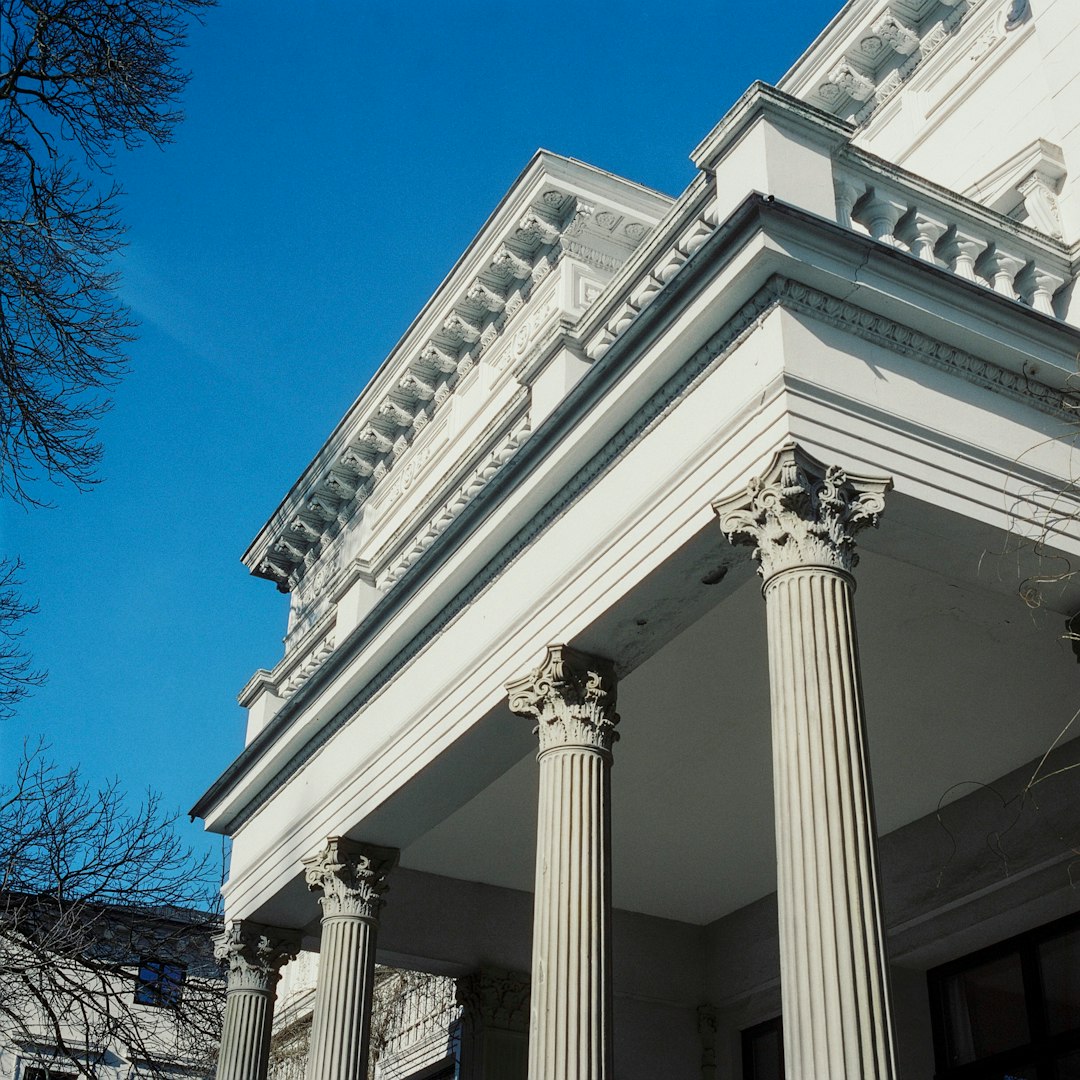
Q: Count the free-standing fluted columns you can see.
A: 4